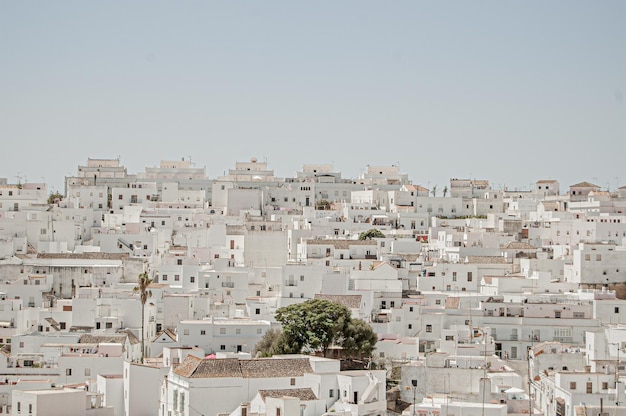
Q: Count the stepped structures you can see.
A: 5